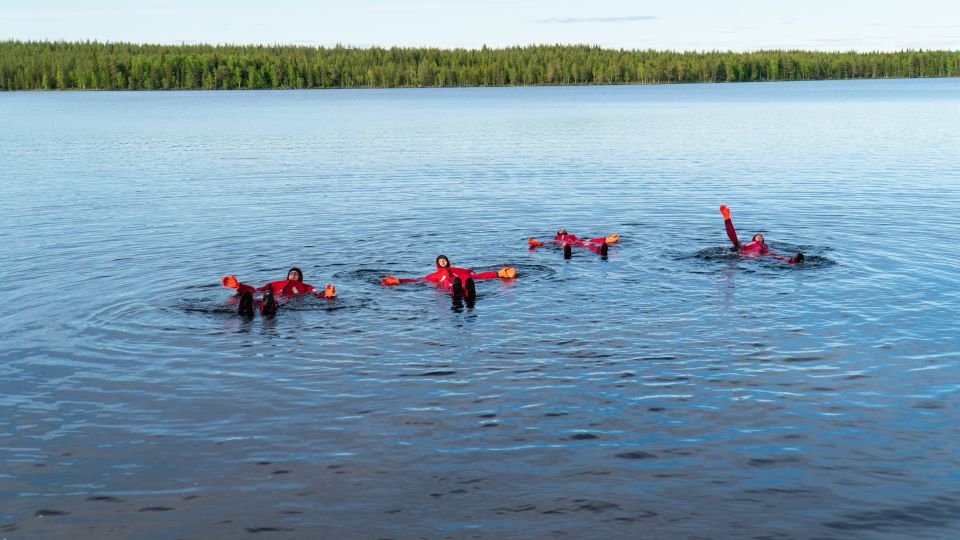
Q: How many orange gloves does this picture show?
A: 7